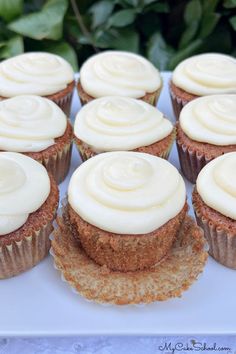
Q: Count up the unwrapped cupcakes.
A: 1